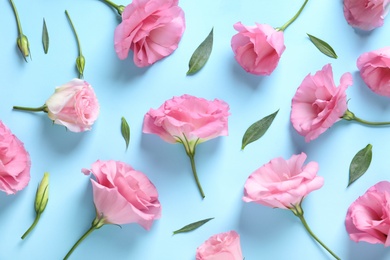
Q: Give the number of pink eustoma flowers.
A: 12